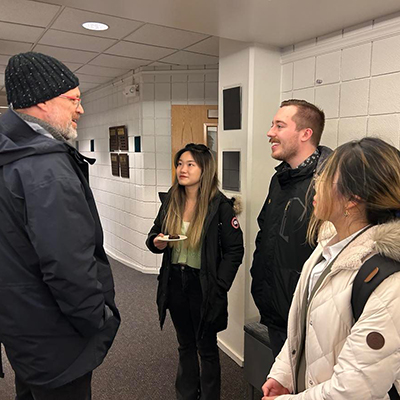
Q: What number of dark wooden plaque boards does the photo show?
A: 4